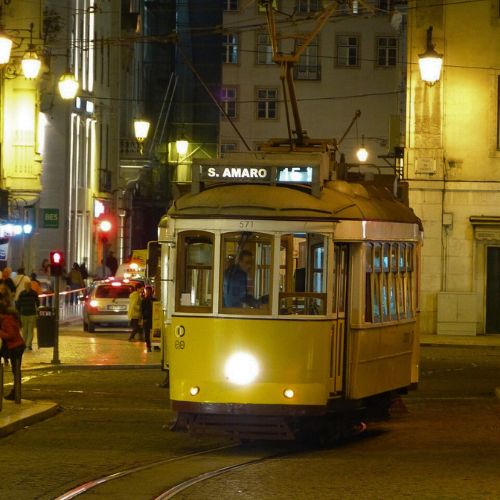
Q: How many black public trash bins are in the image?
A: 1